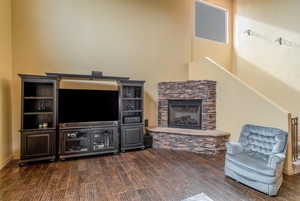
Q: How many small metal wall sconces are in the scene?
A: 2